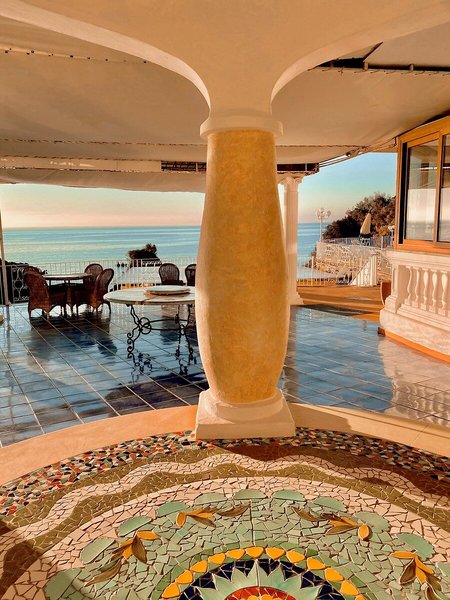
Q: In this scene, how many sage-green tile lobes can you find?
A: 11